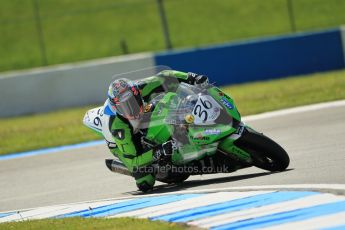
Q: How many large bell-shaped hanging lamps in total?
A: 0